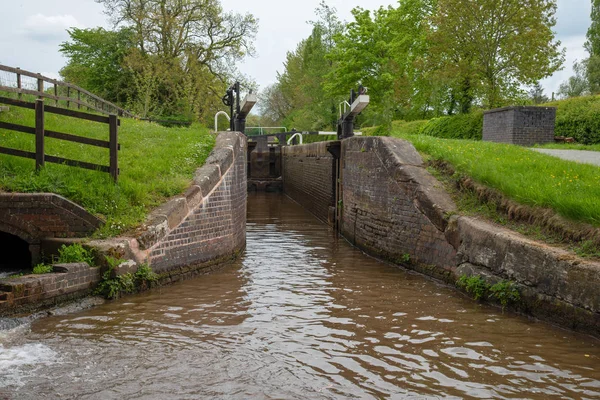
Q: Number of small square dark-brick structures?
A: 1